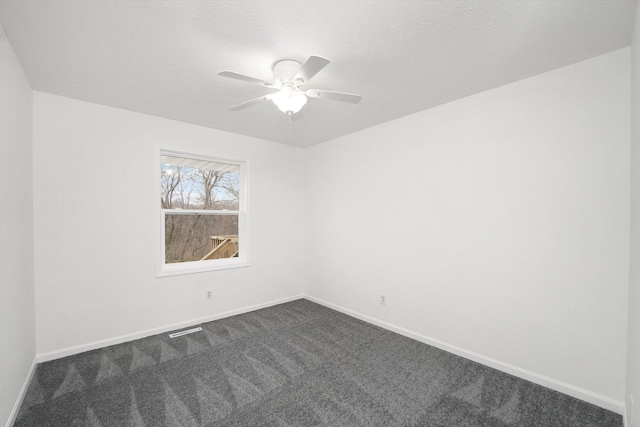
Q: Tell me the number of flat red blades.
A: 0